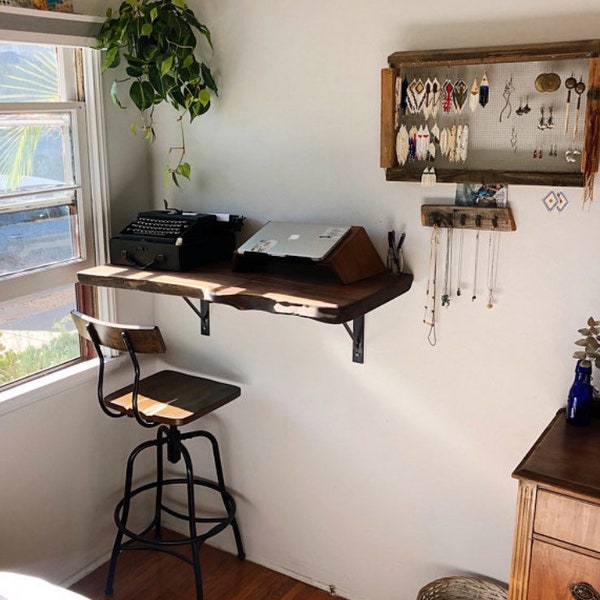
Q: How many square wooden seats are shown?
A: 1